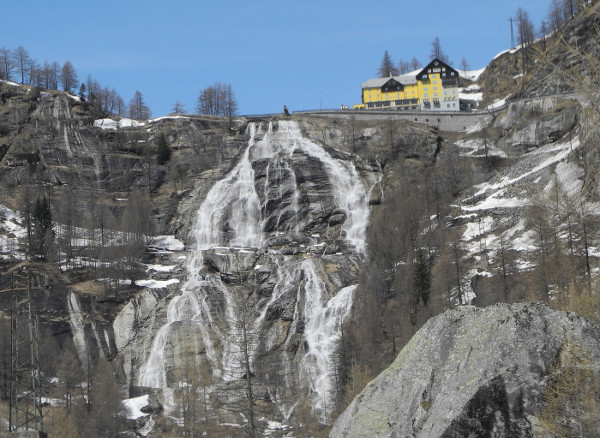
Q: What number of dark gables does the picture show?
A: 2